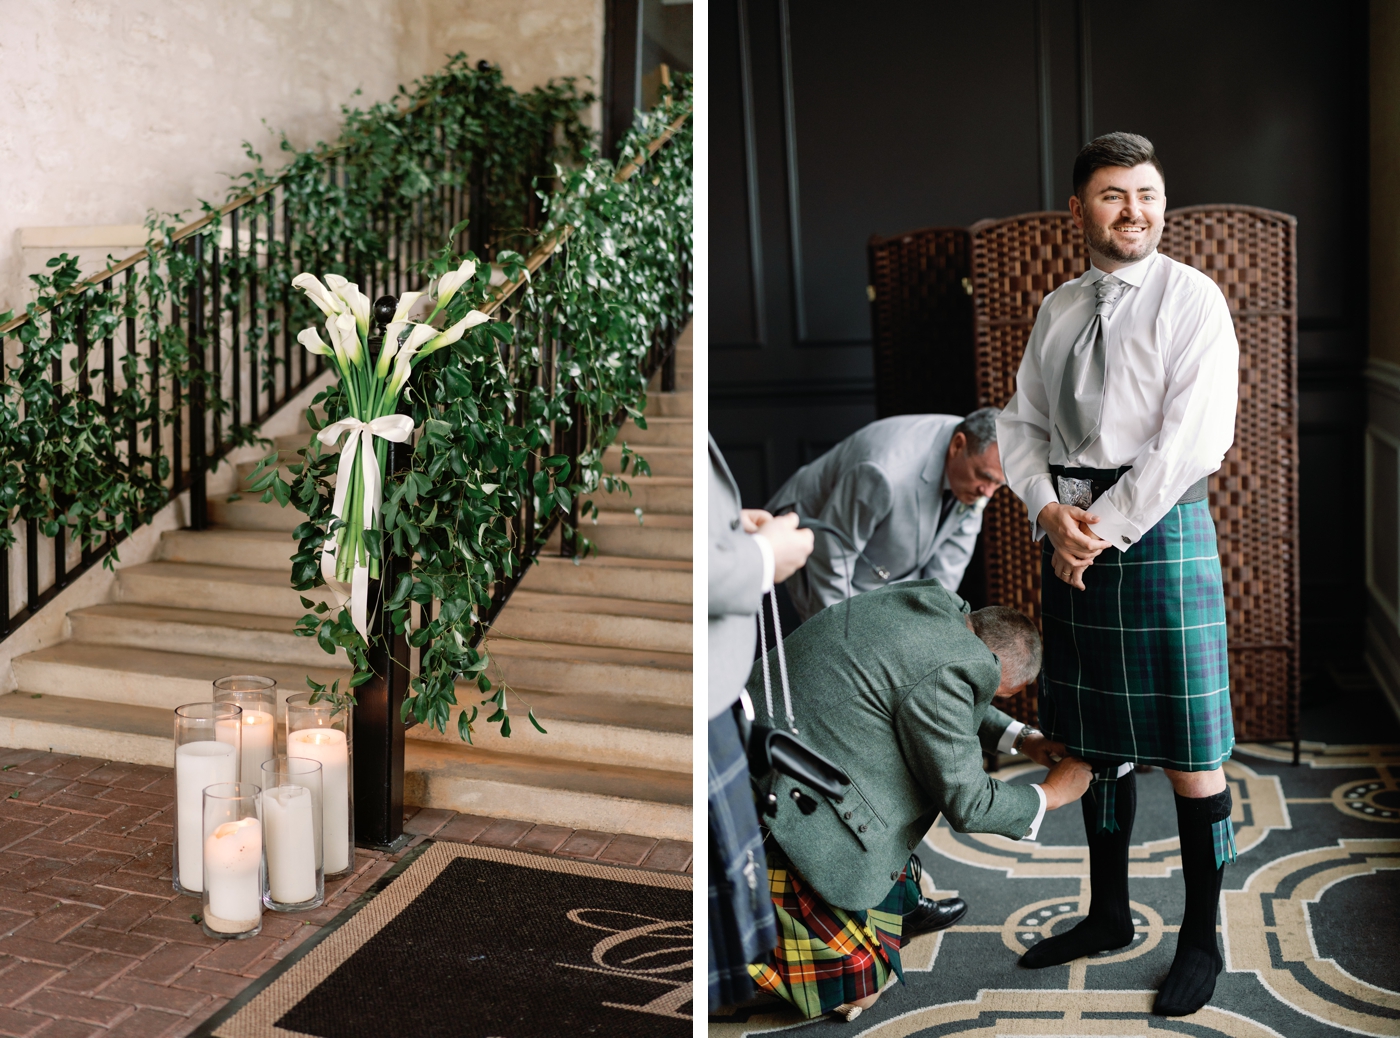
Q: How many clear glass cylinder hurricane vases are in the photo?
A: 5